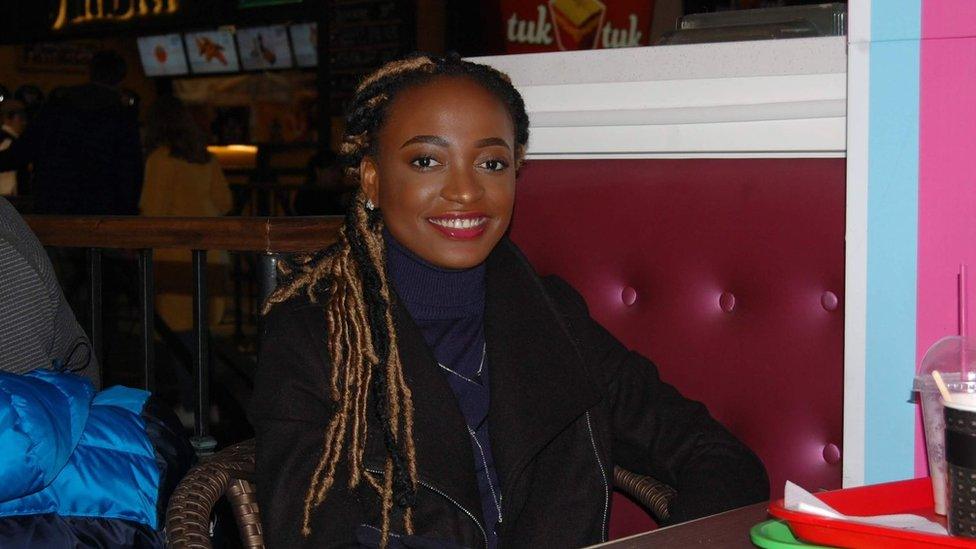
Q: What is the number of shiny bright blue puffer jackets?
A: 1